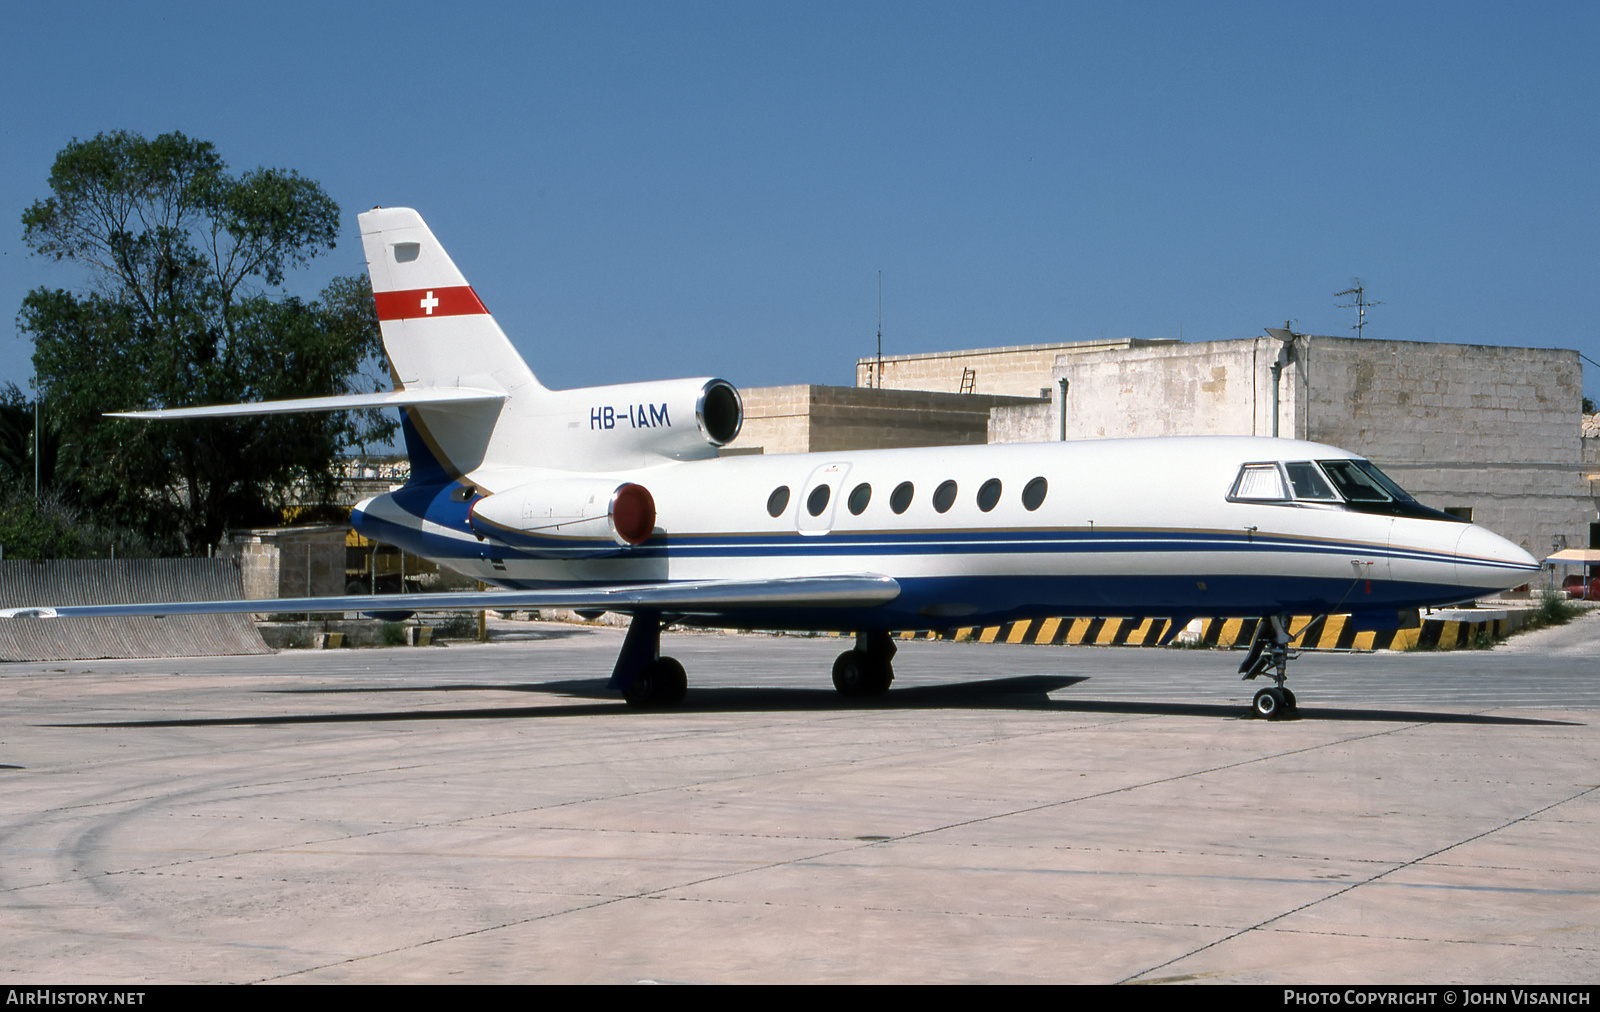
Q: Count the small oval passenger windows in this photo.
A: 7